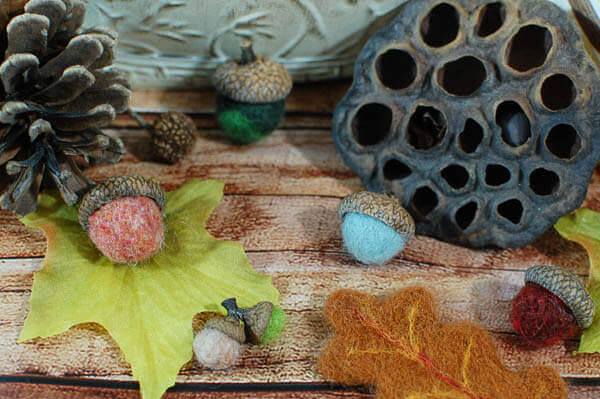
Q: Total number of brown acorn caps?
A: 6